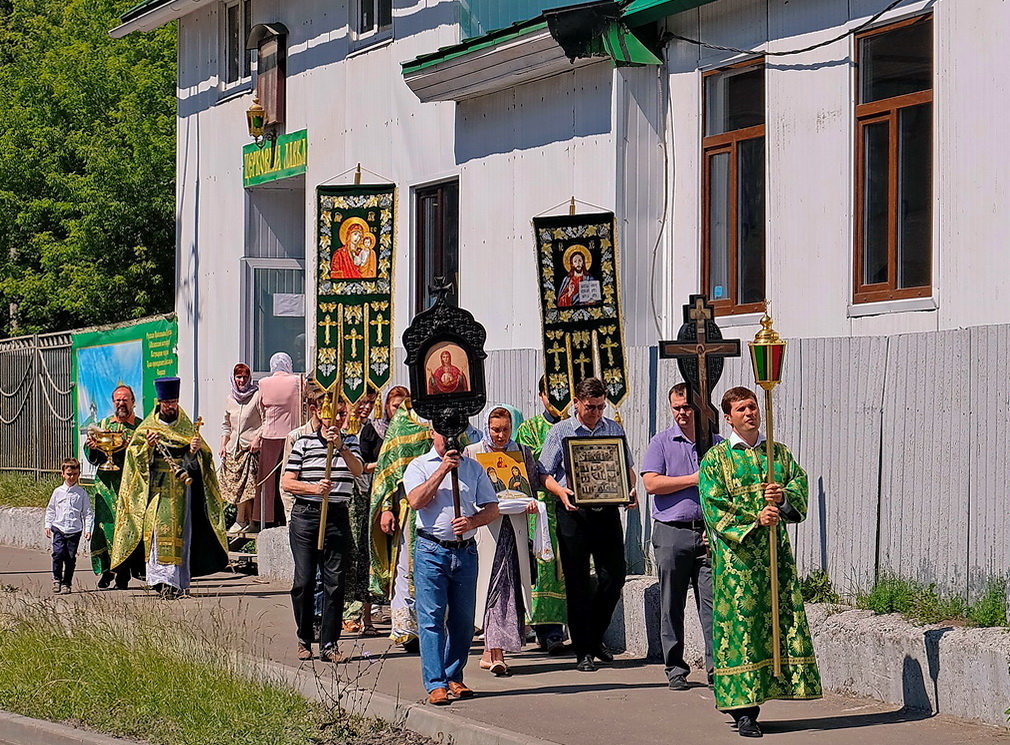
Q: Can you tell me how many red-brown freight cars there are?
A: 0